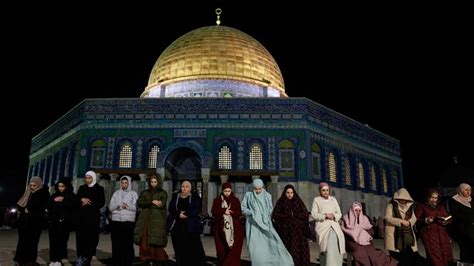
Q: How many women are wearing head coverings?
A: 14